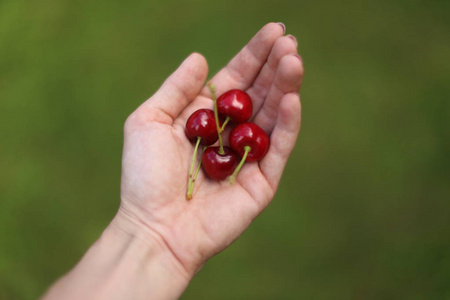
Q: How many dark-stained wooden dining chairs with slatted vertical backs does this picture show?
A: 0